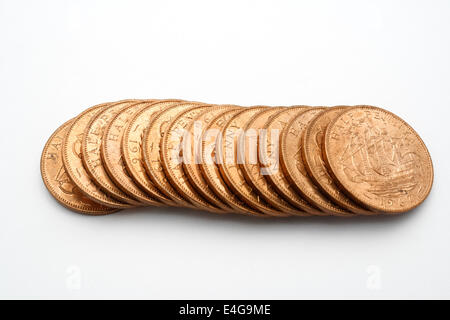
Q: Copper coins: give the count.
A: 15